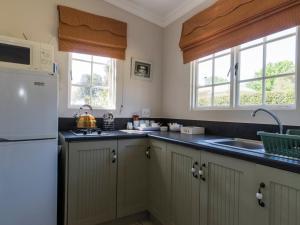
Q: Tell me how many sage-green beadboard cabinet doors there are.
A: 6